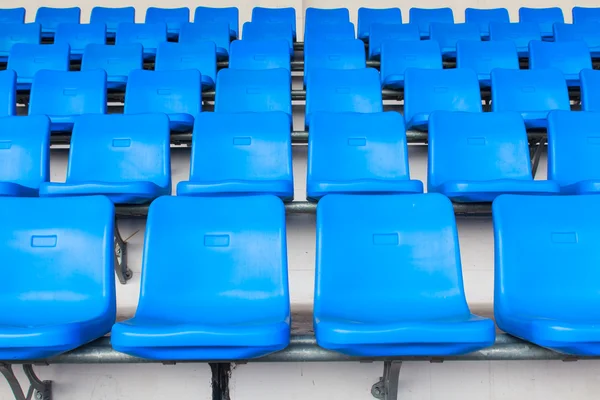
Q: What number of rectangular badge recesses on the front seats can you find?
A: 4